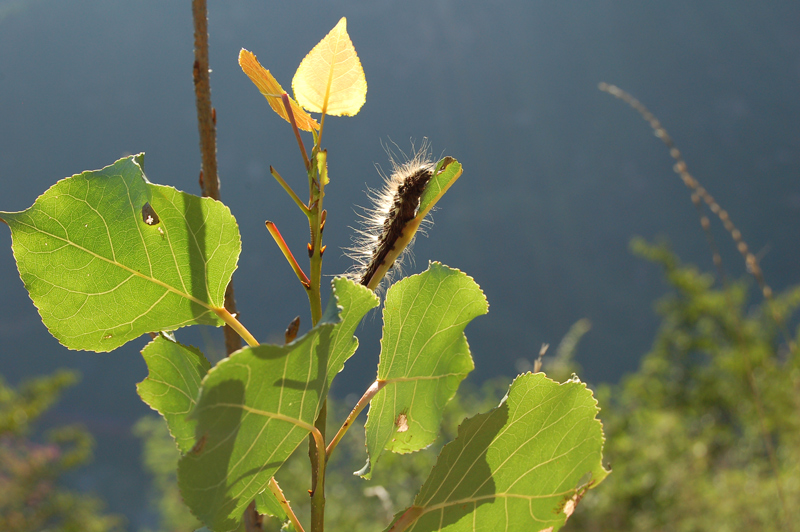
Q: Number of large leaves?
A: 5